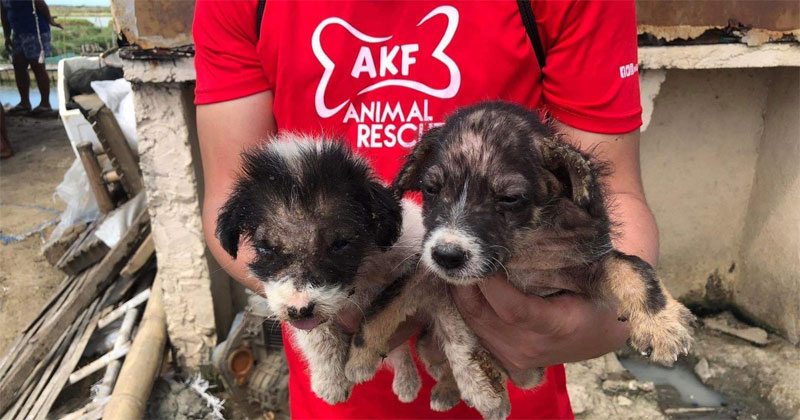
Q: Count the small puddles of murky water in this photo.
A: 1